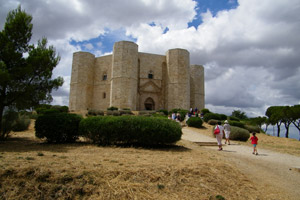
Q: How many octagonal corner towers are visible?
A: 4